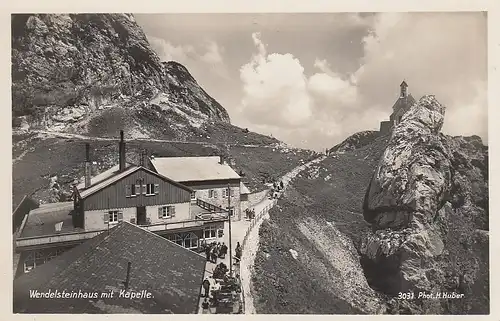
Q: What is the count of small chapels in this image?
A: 1